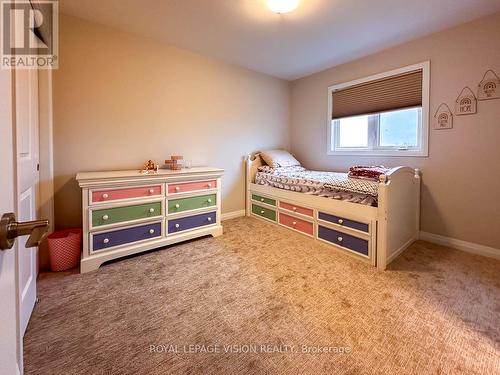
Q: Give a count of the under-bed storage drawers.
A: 6